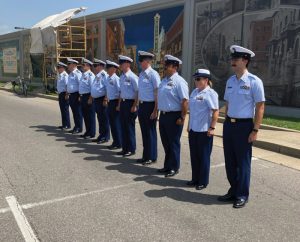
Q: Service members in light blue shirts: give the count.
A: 10